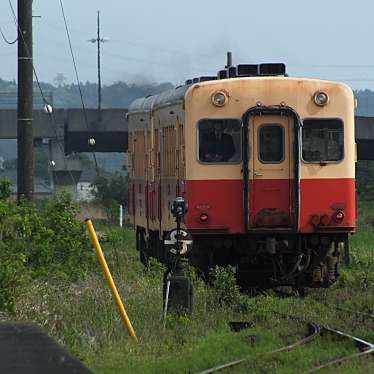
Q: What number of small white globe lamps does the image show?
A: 3